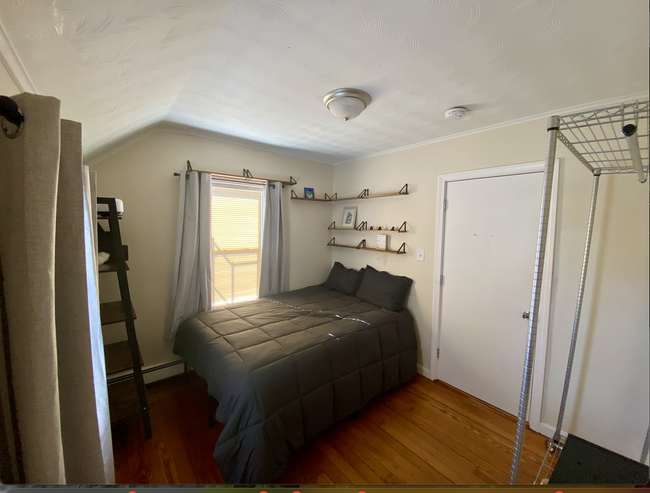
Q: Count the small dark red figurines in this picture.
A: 3